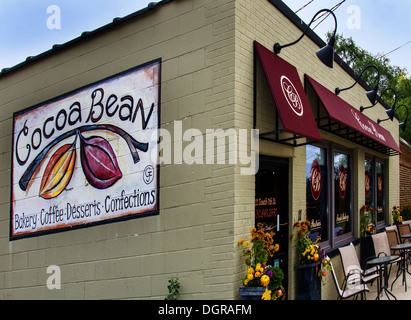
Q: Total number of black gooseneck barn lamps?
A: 4